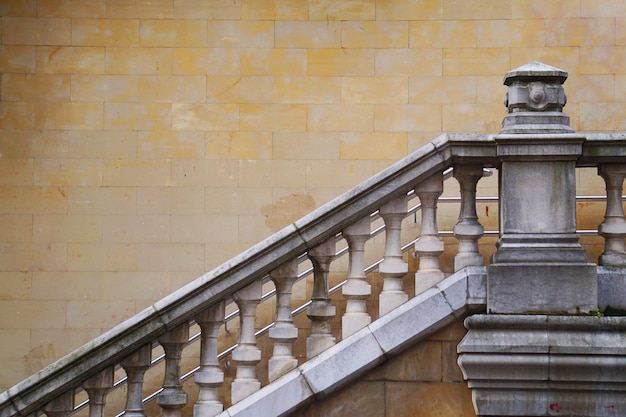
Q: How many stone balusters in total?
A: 13